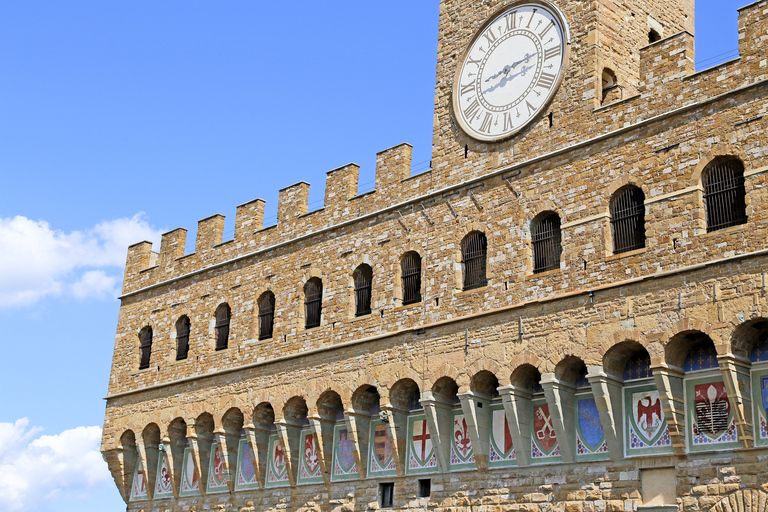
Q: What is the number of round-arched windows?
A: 11